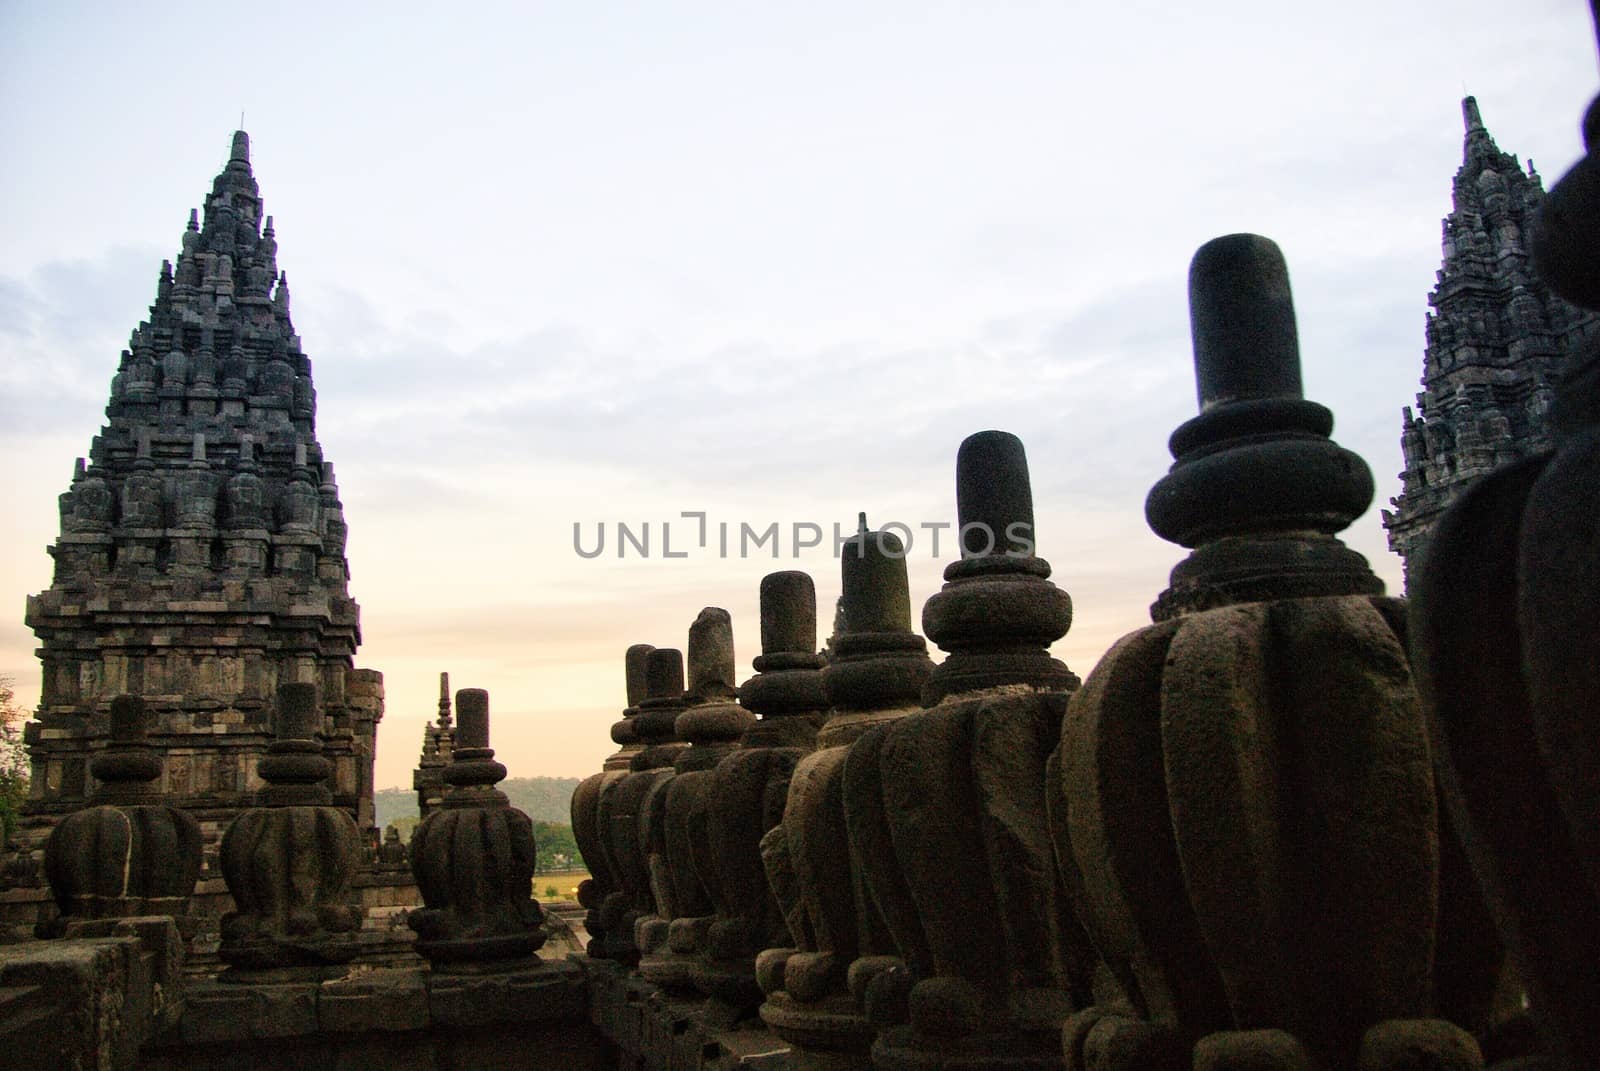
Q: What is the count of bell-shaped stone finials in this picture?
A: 11